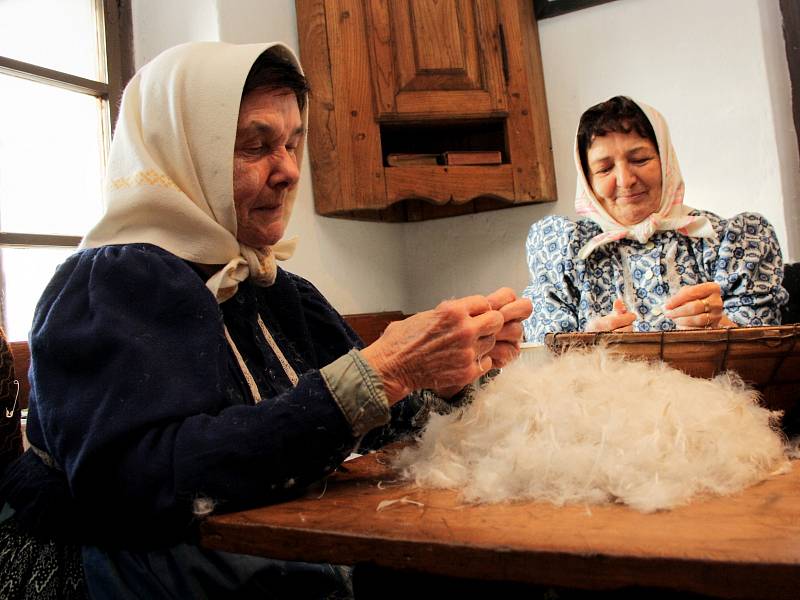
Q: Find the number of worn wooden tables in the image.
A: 1